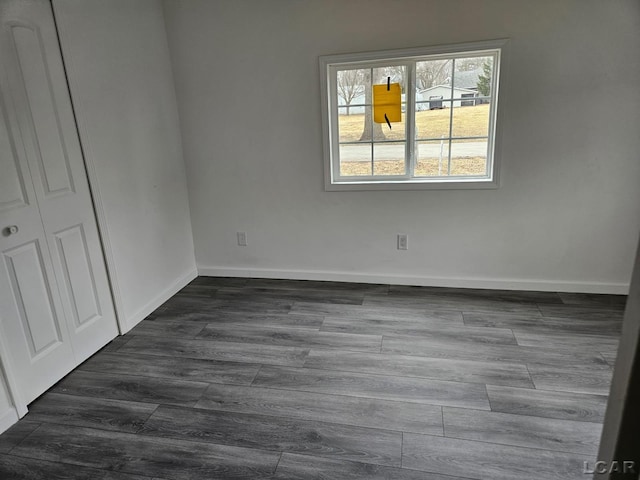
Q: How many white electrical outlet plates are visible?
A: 2